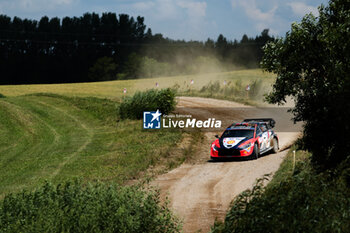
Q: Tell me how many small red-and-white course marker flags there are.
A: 5